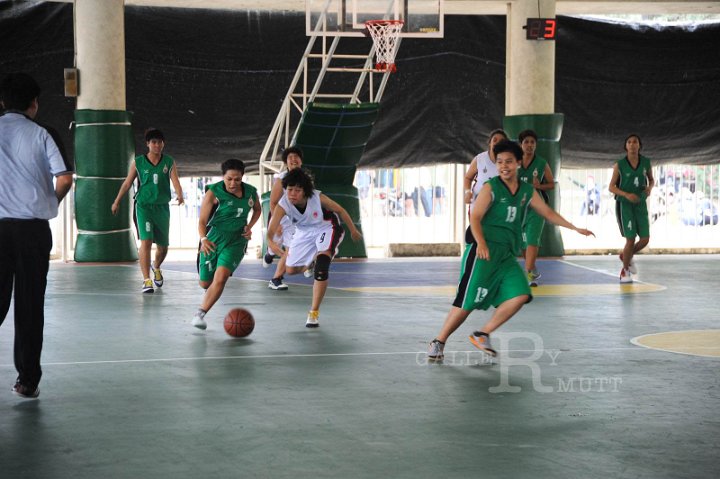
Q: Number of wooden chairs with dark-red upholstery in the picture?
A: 0